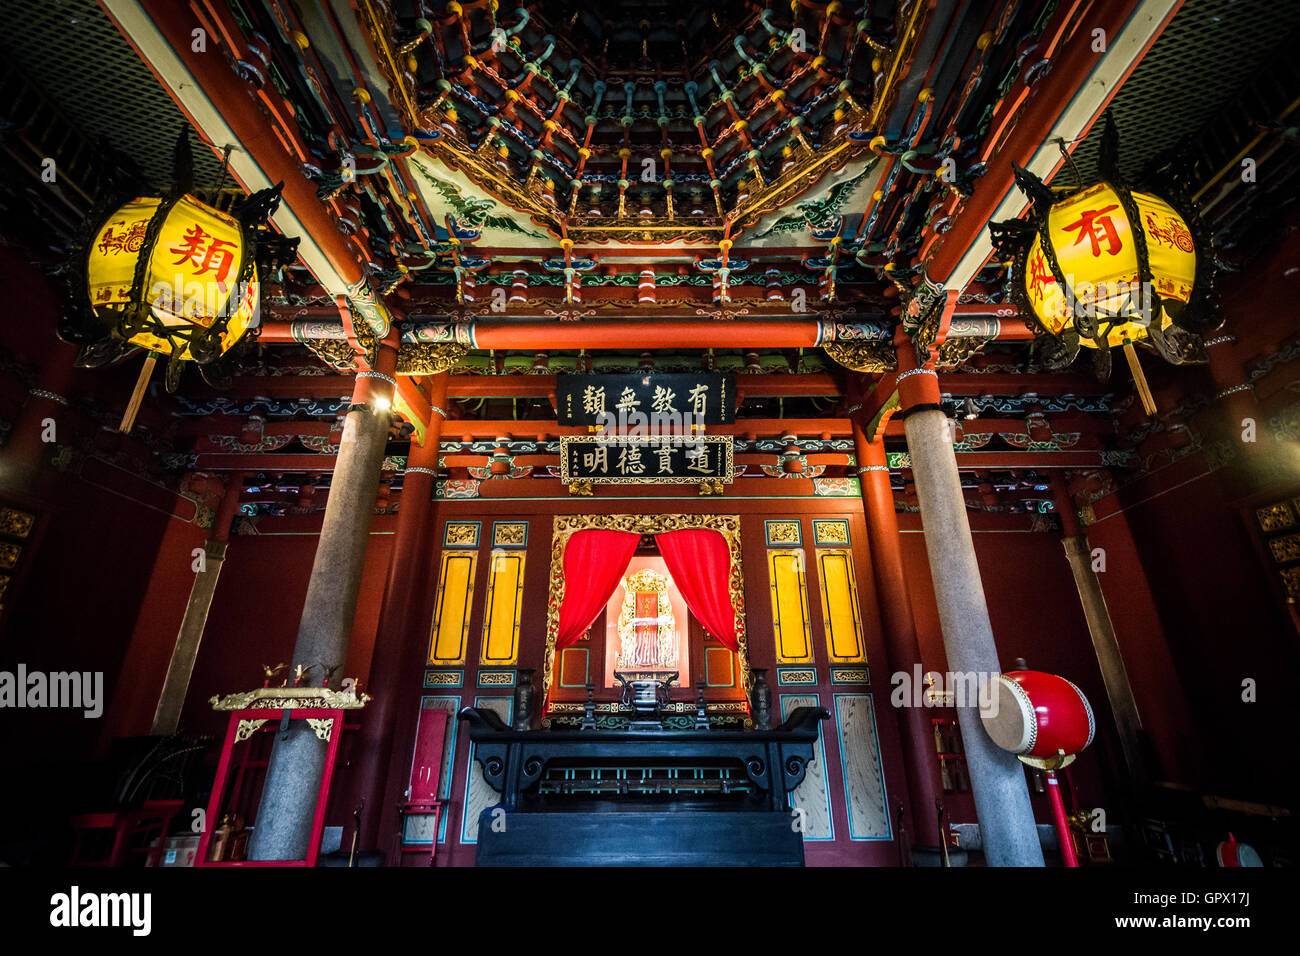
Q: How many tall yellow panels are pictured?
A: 4